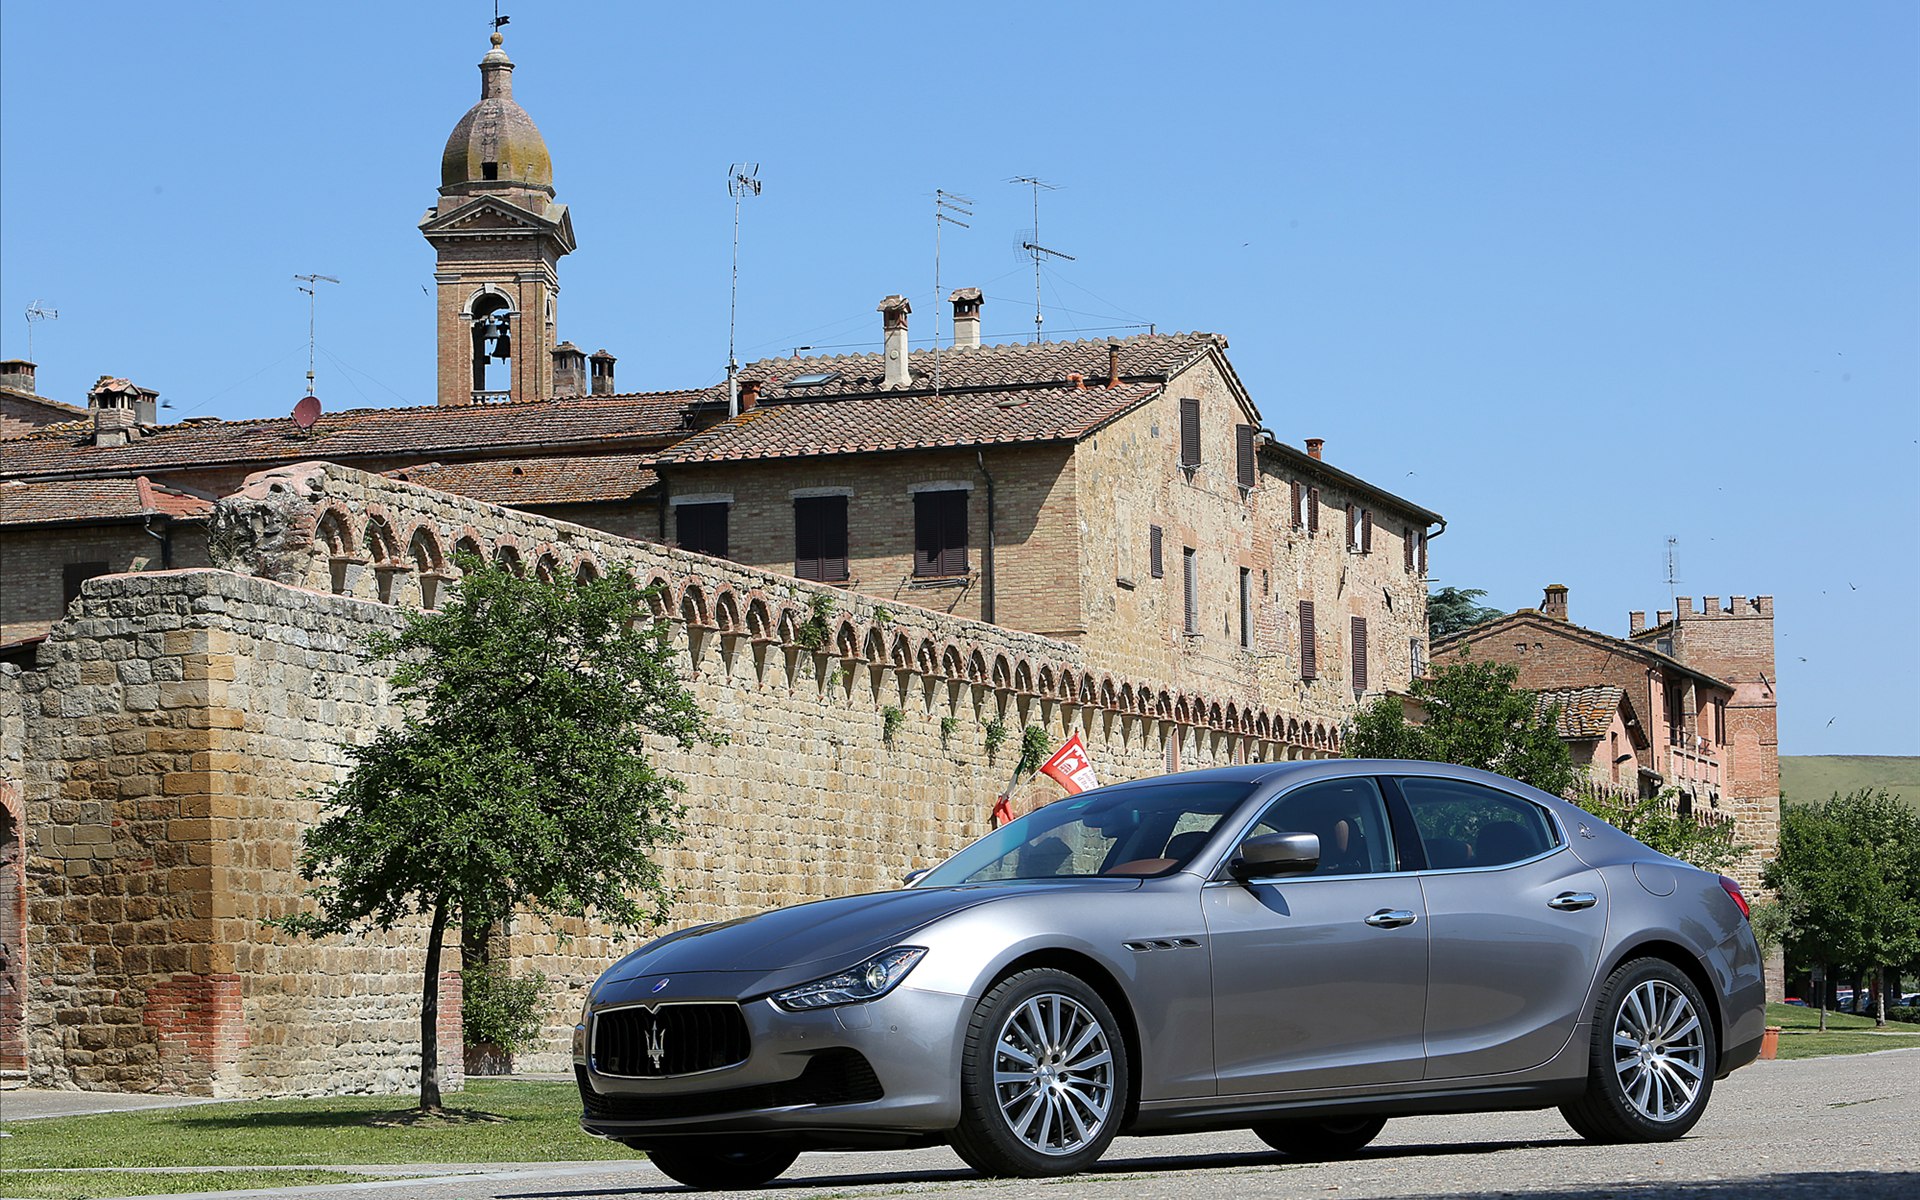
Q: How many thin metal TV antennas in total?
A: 6